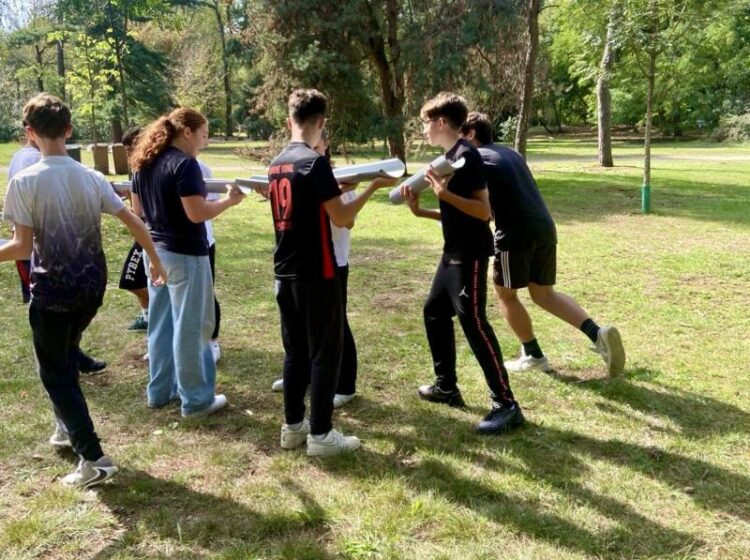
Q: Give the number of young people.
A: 9